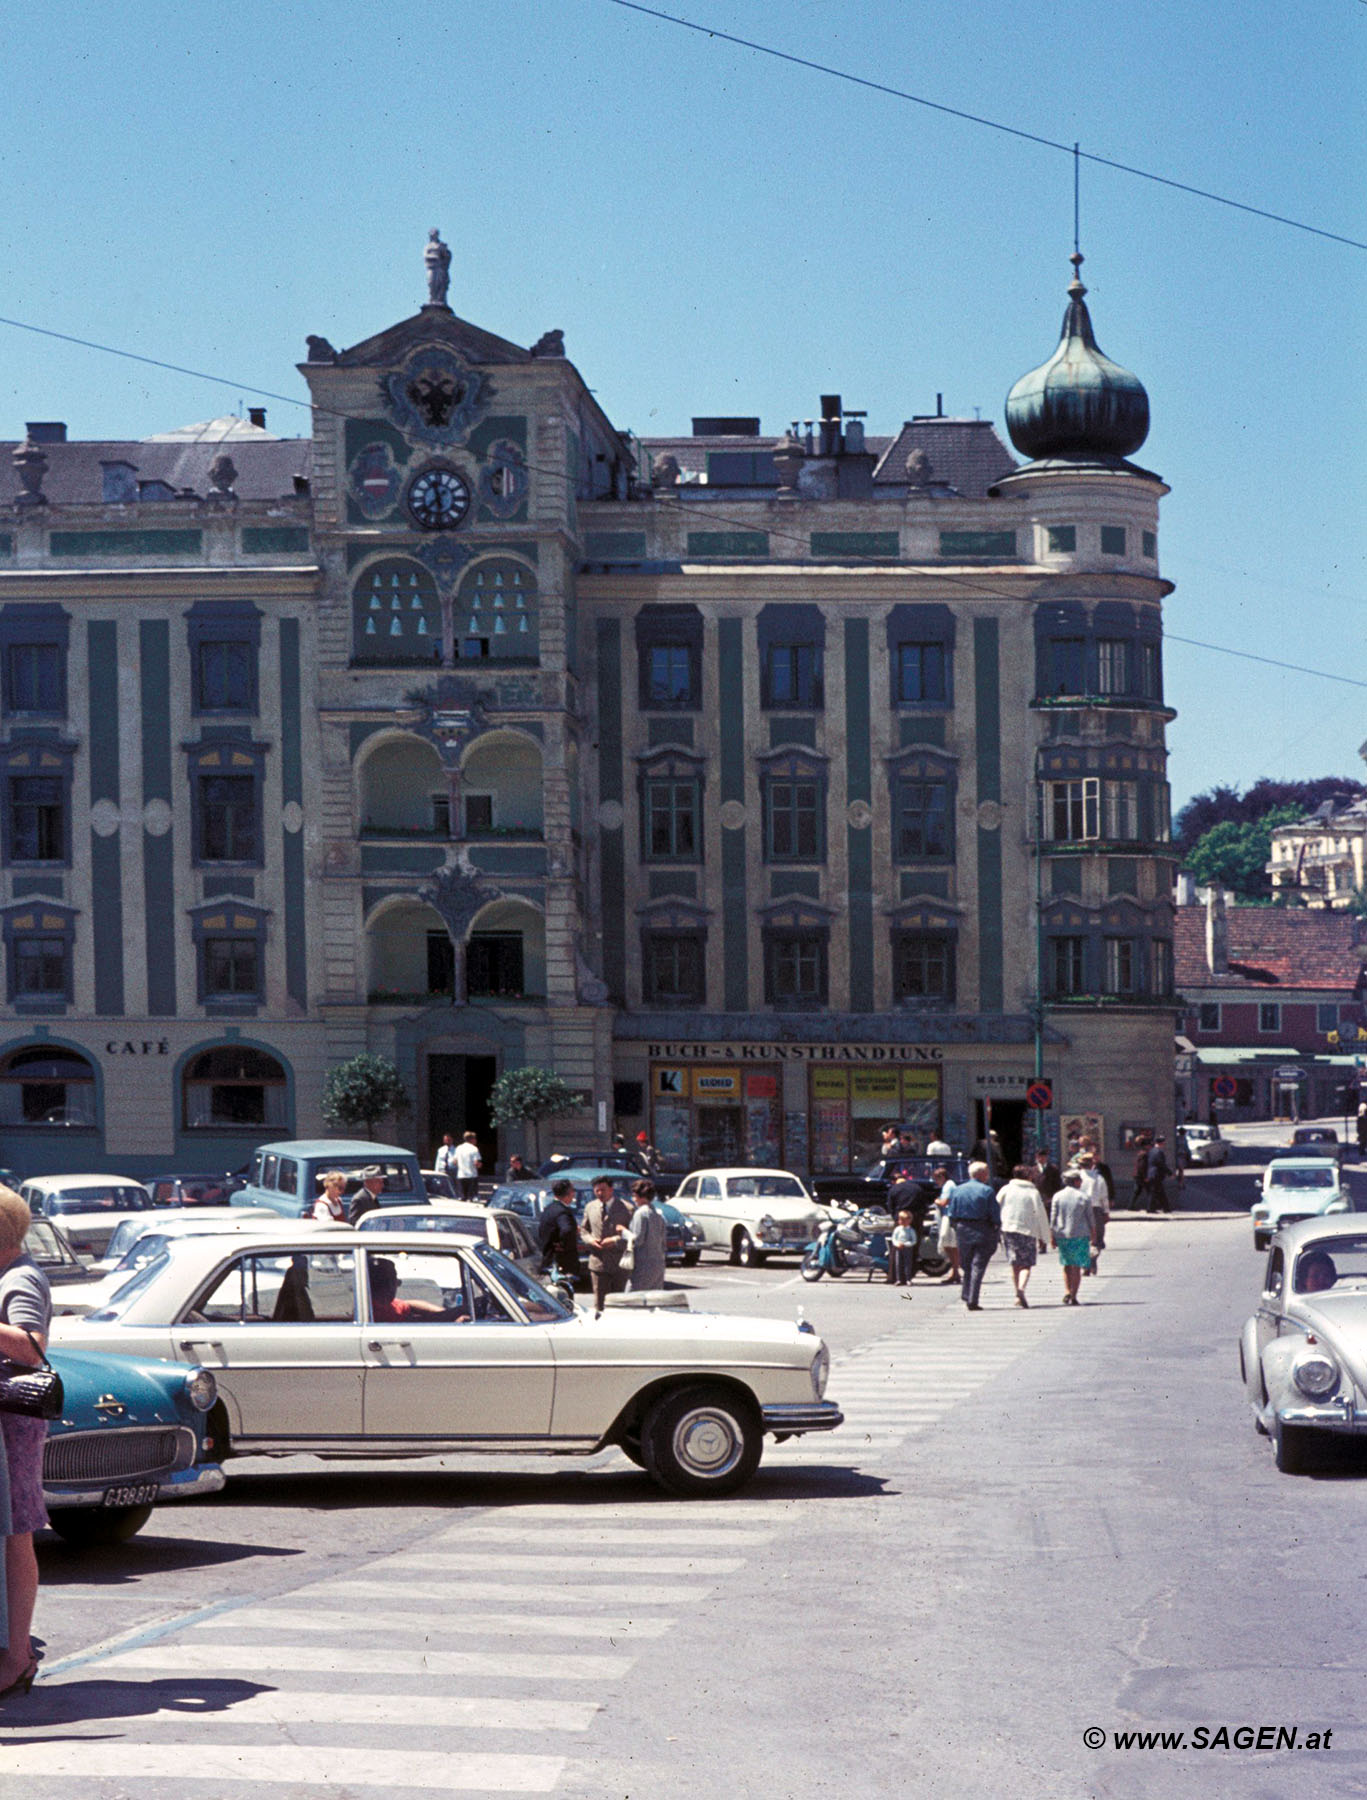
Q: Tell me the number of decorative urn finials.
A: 5